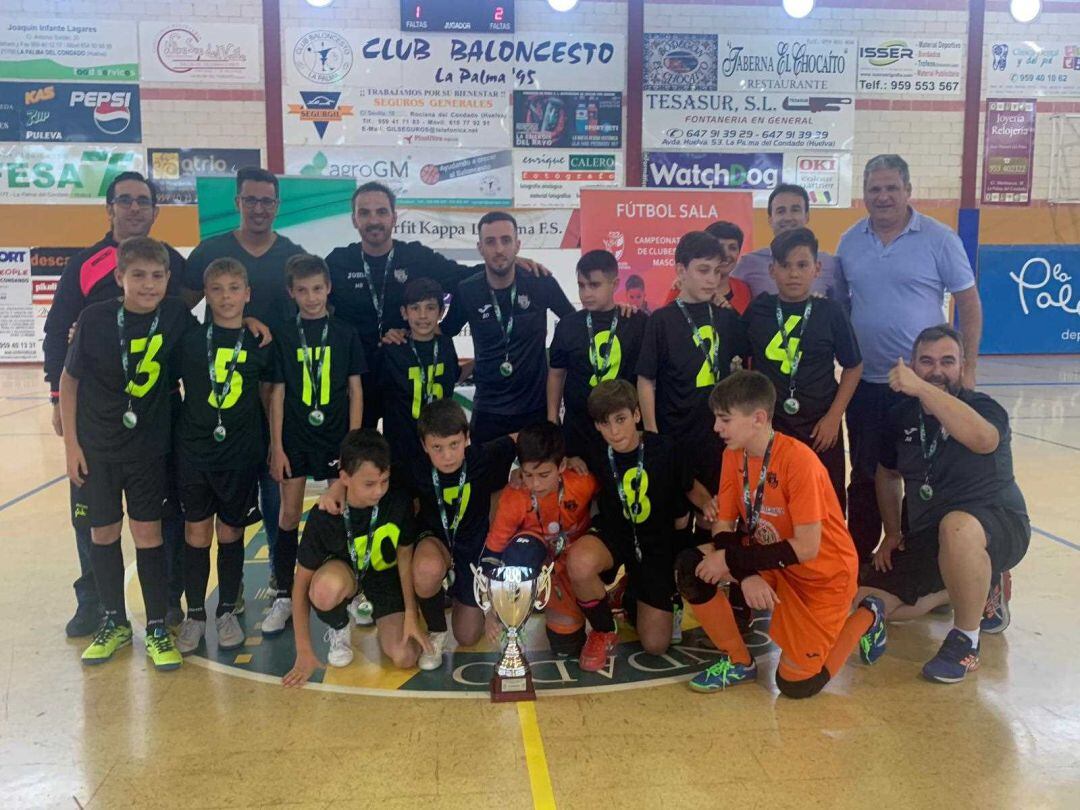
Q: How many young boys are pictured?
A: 12